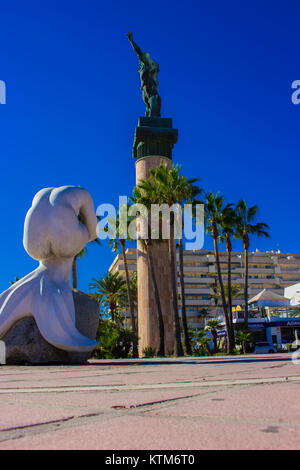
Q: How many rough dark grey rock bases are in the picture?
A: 1